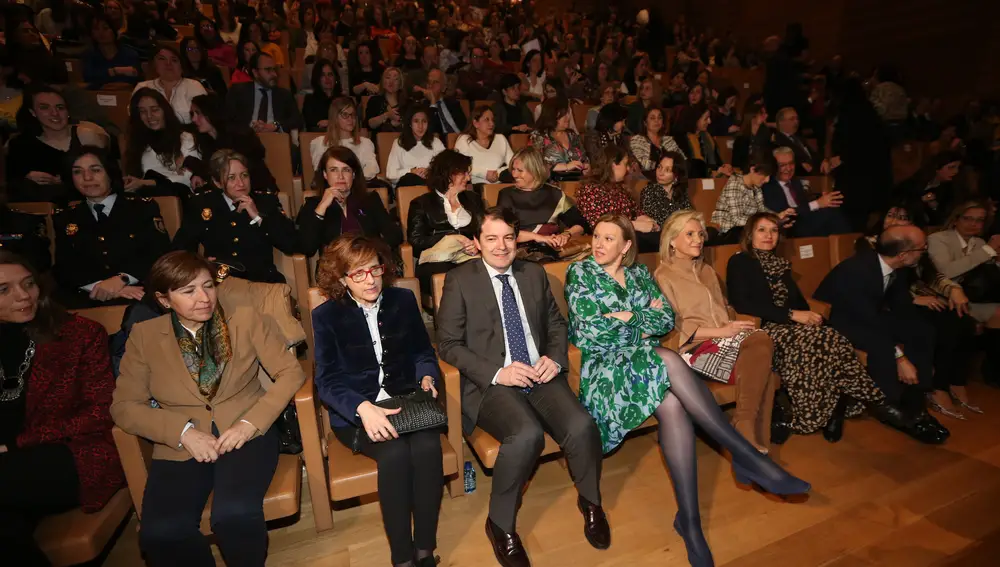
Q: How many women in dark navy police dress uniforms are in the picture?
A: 2